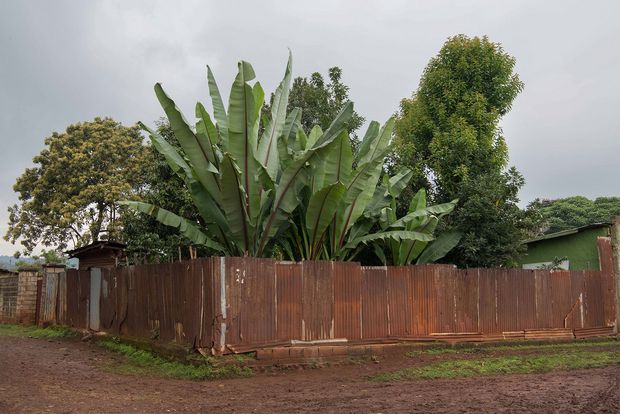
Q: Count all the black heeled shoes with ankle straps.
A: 0